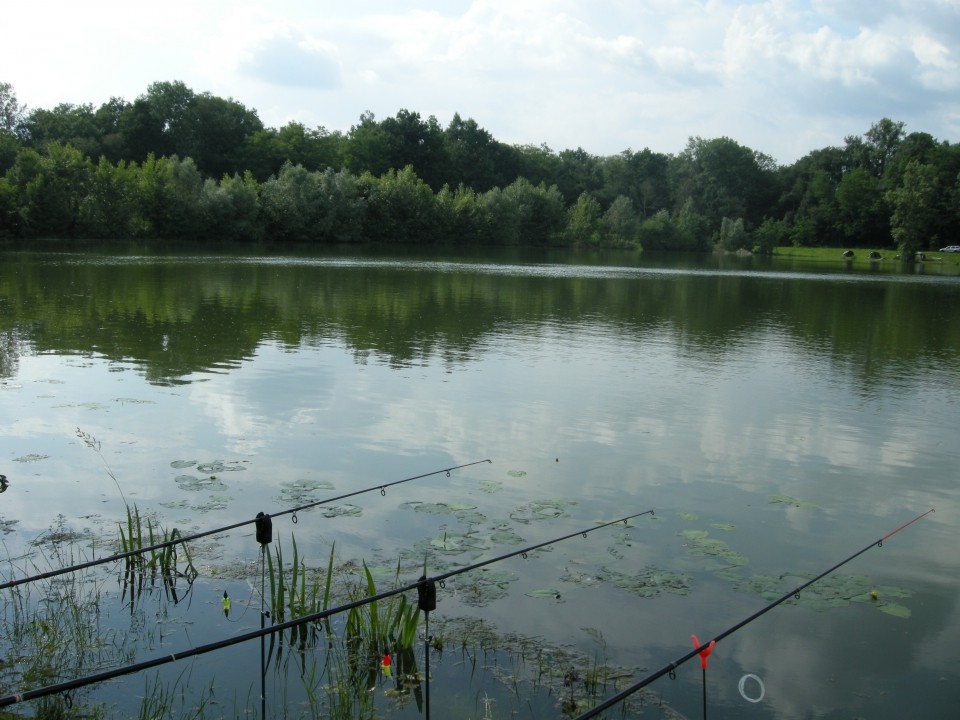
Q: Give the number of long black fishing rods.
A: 3